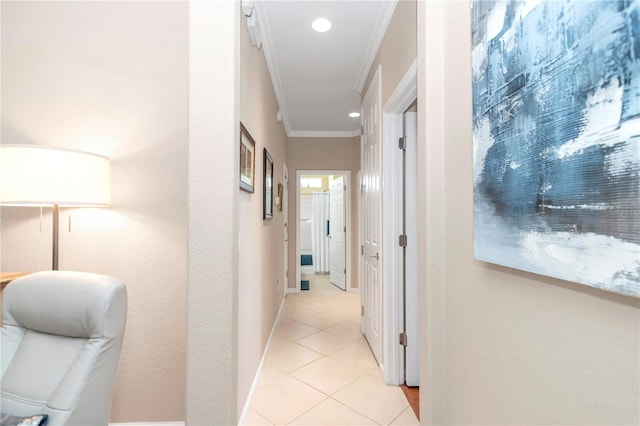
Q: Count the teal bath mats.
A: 2